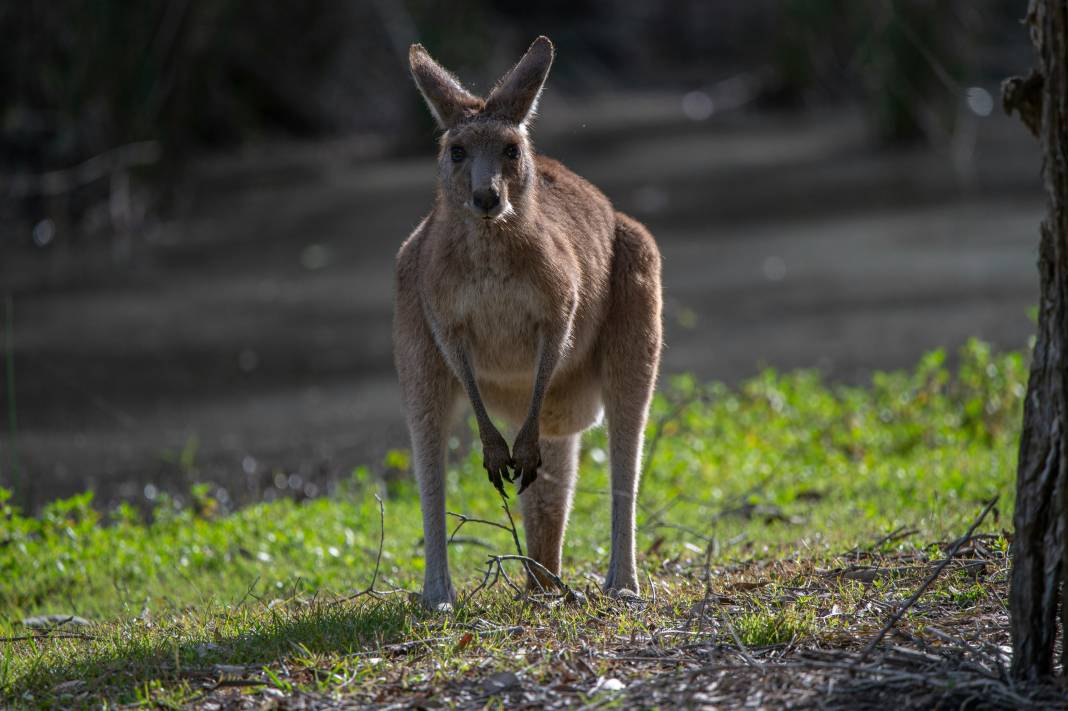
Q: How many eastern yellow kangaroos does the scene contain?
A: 0